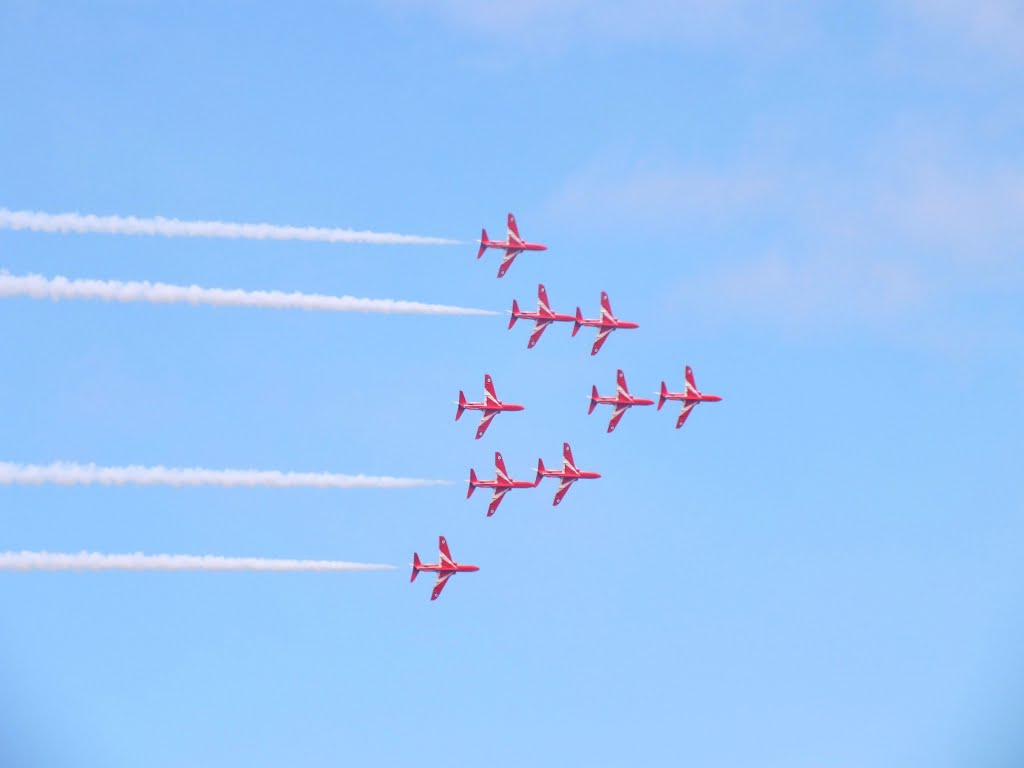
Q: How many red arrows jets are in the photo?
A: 9